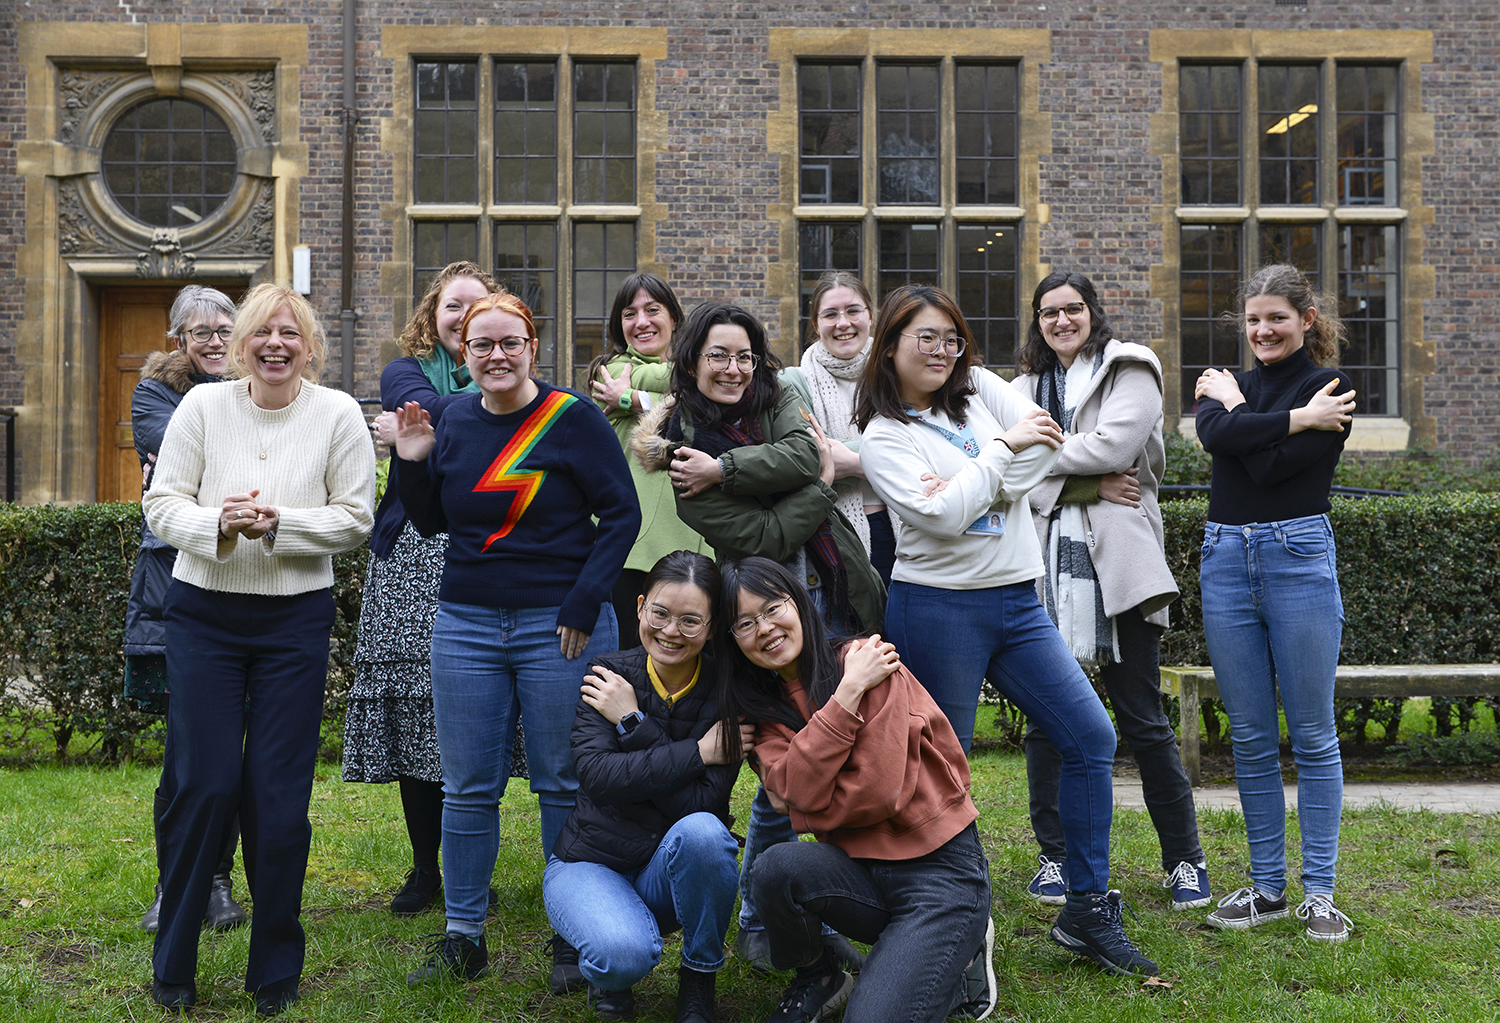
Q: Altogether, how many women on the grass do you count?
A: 12